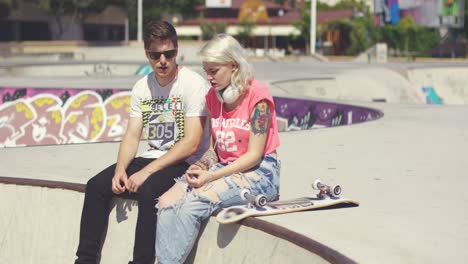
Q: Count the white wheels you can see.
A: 4